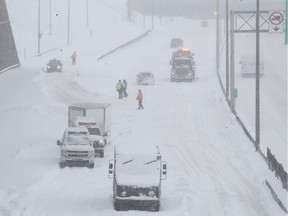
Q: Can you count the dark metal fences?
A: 1